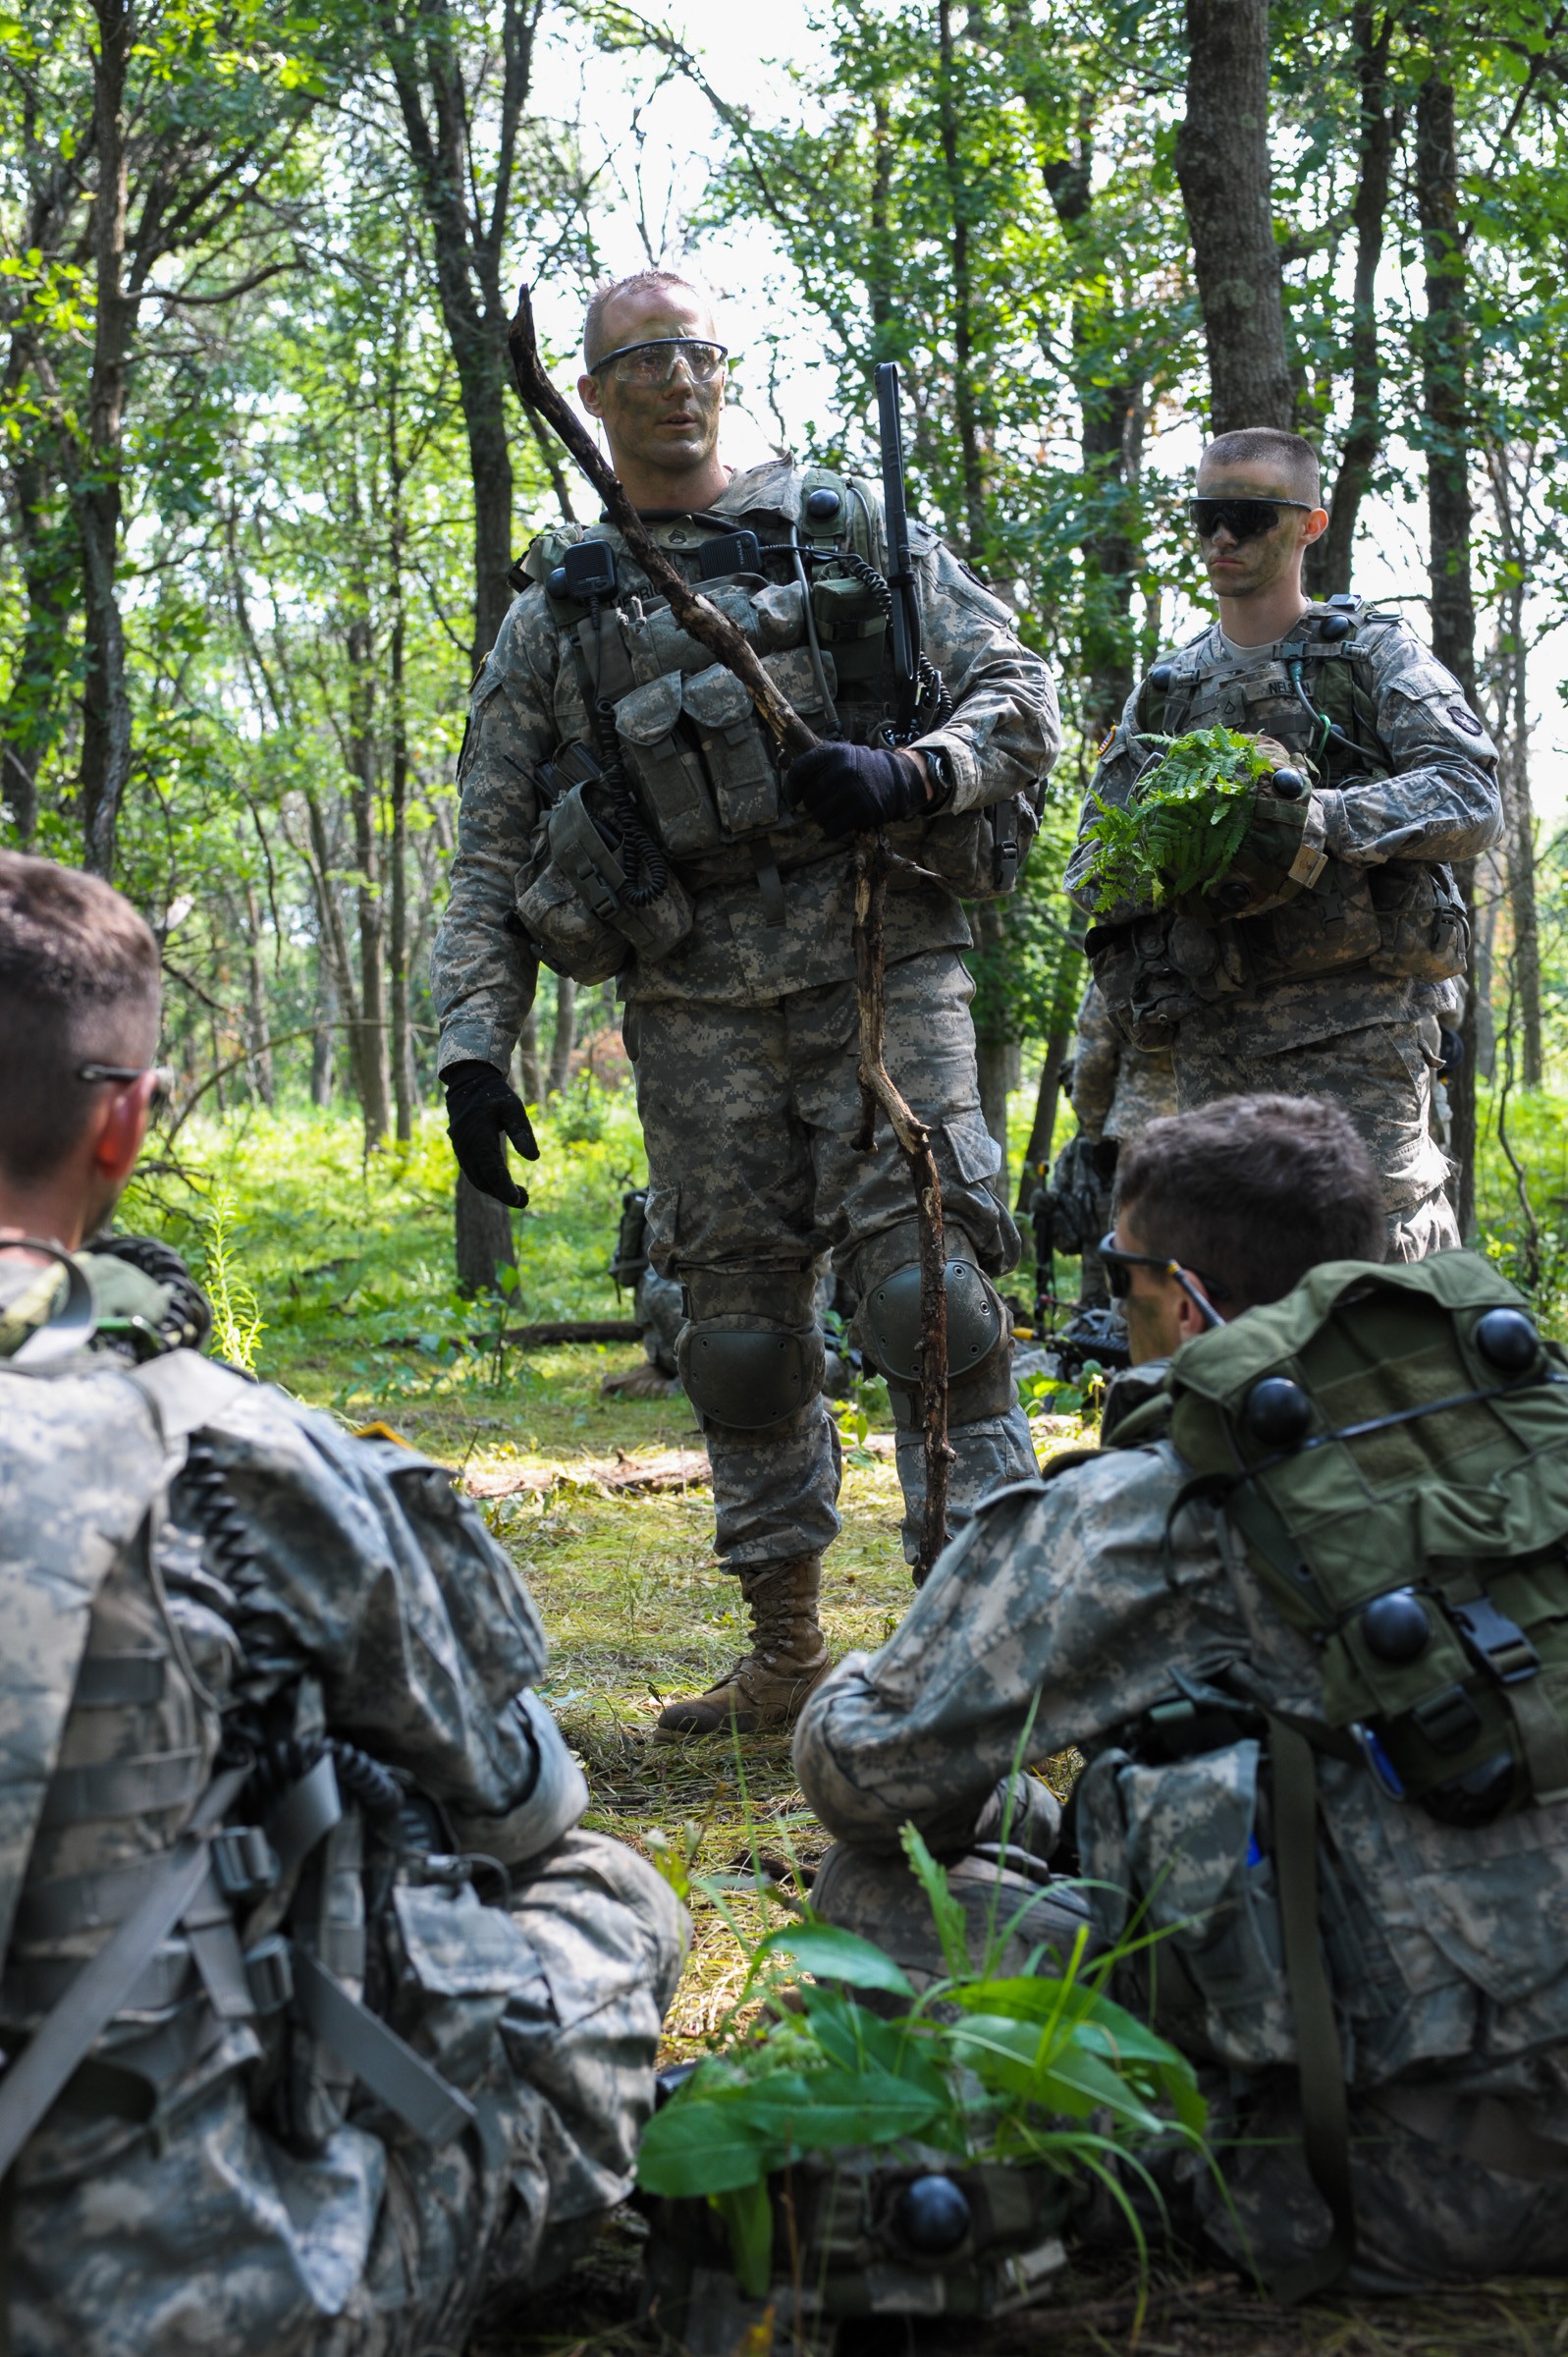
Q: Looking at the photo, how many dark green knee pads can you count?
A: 2